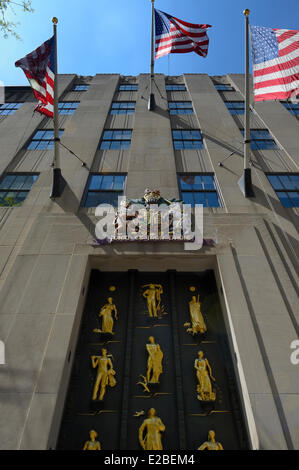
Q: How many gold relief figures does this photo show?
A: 9